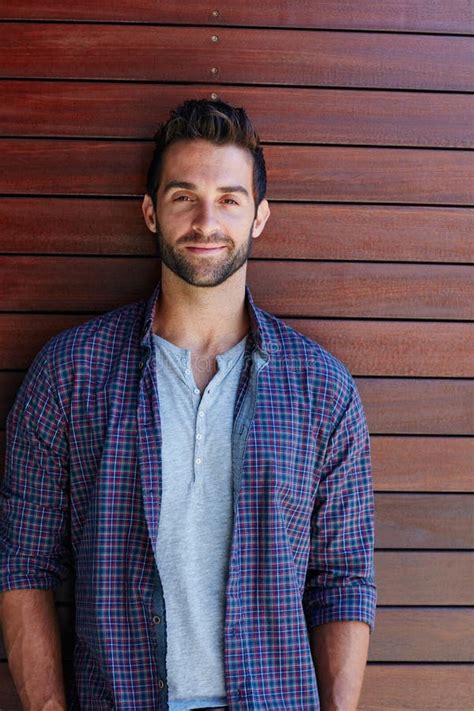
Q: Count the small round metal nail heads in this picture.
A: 4